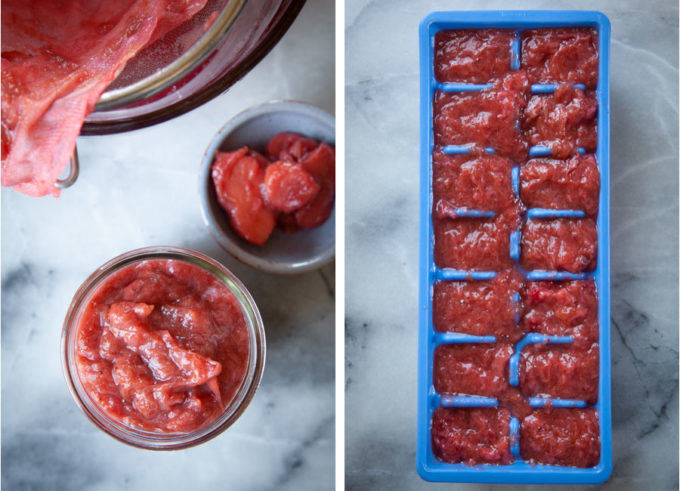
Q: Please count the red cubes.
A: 14